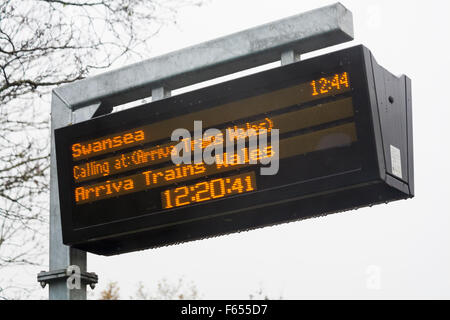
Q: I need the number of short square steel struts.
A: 2